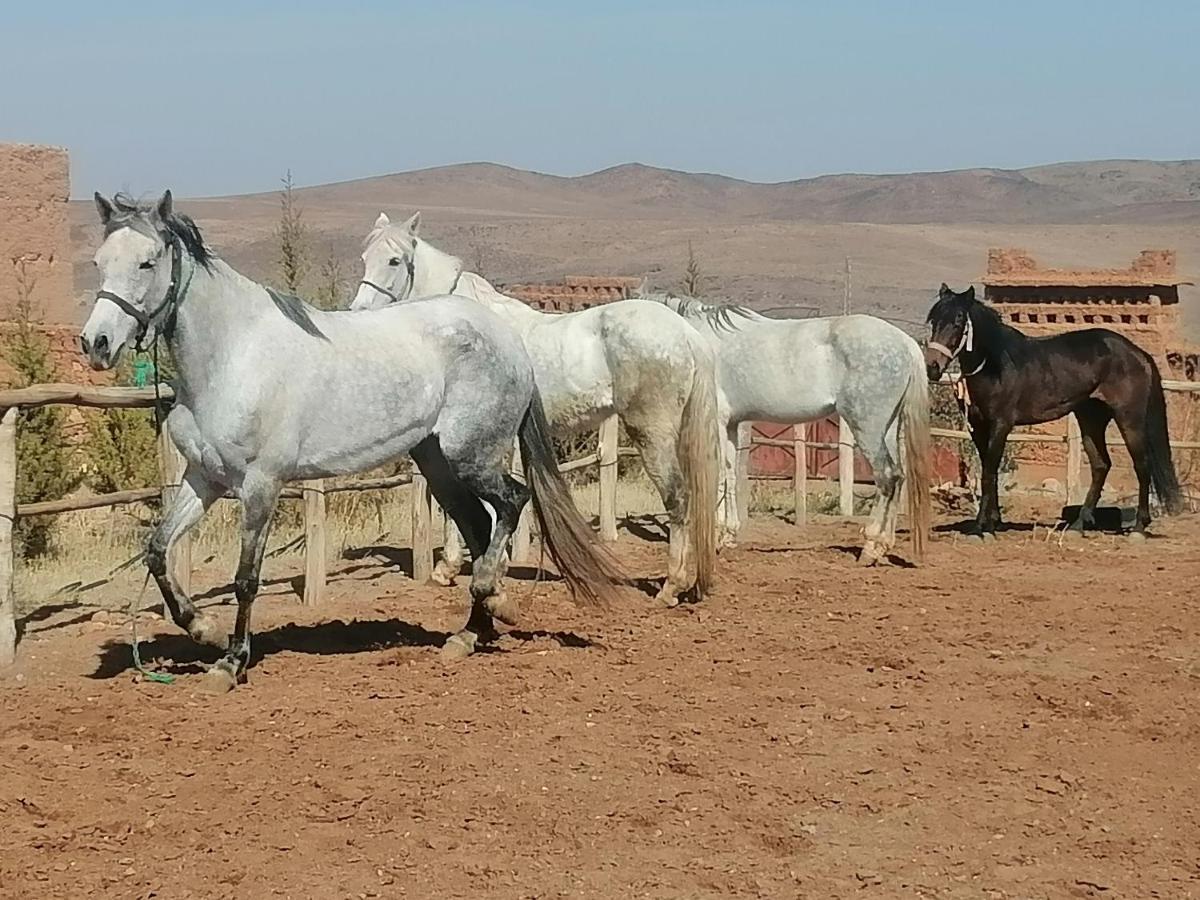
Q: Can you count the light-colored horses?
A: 3